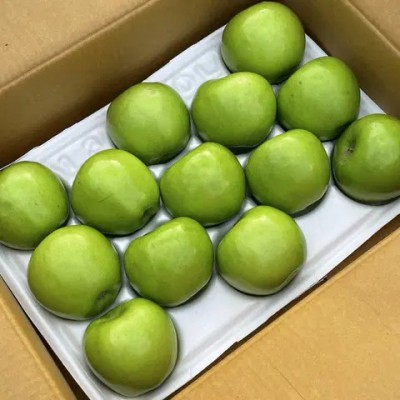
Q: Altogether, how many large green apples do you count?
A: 13